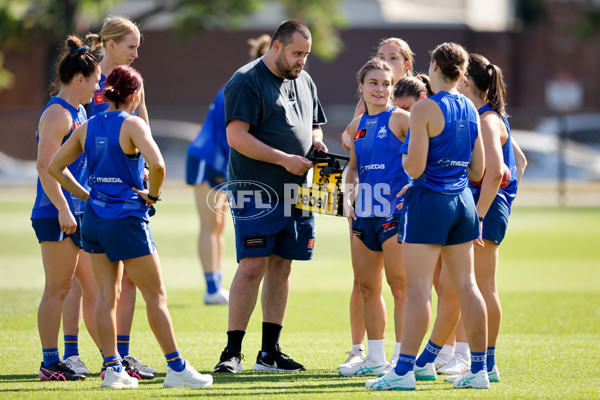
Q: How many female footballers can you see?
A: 9